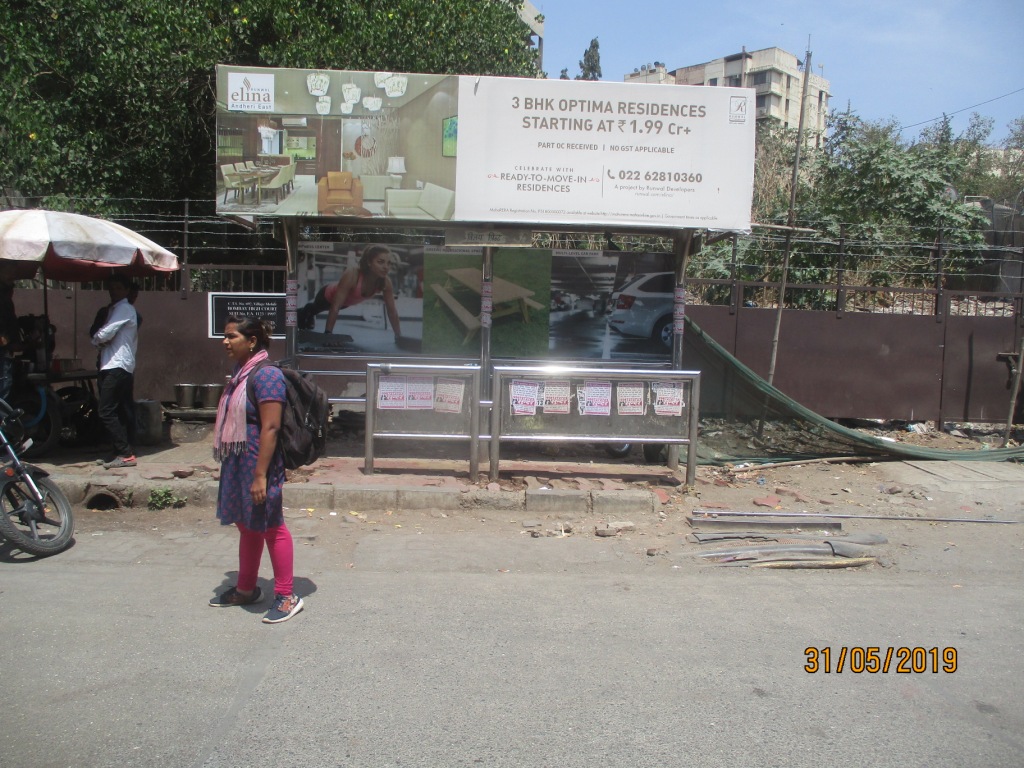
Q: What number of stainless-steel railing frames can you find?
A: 2